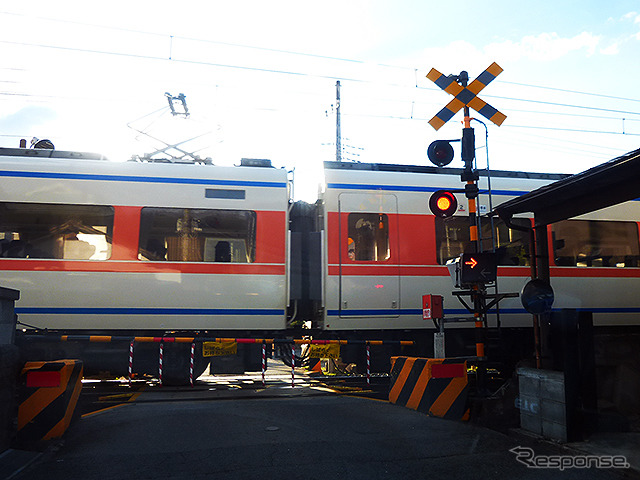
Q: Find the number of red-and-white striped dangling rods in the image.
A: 6